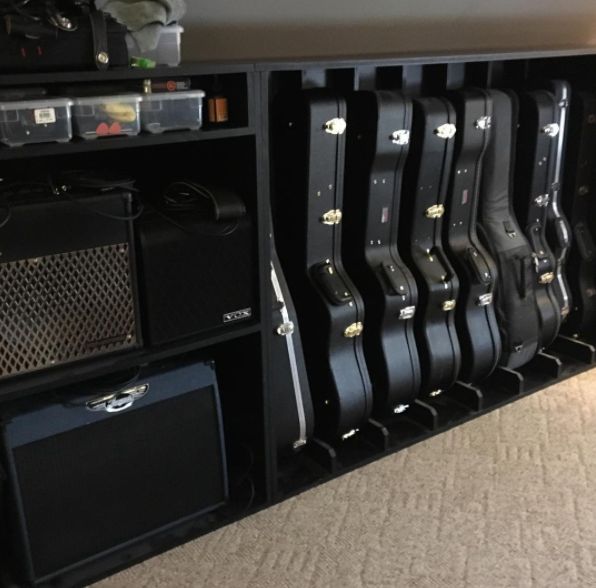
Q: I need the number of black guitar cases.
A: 9